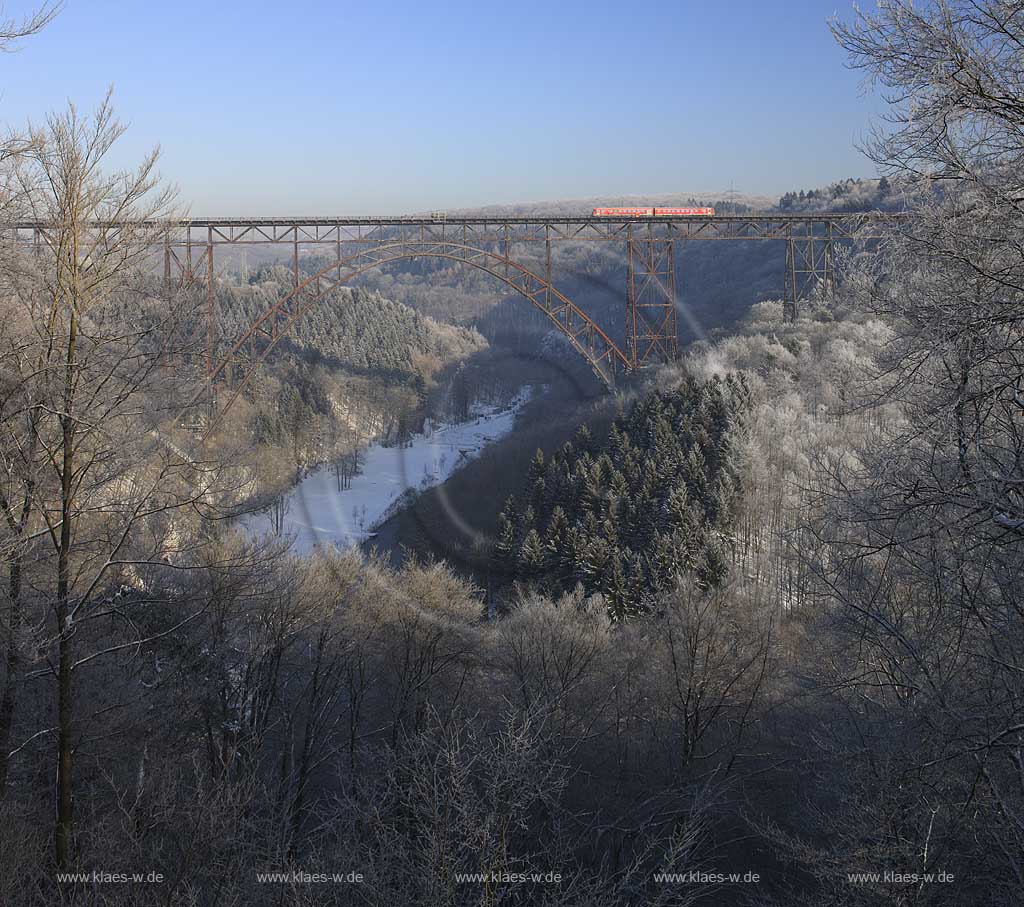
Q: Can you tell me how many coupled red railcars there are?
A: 2